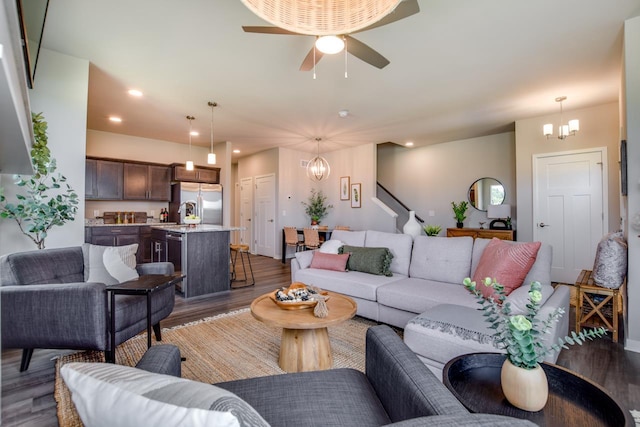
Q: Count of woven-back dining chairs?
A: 4